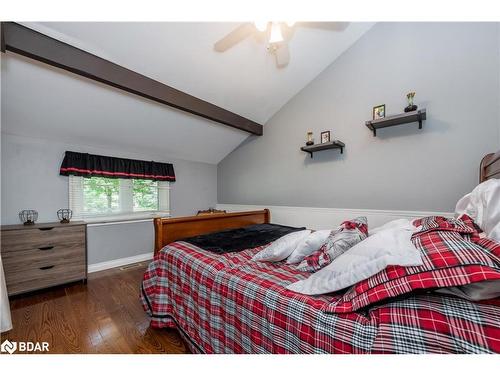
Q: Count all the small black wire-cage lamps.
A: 2